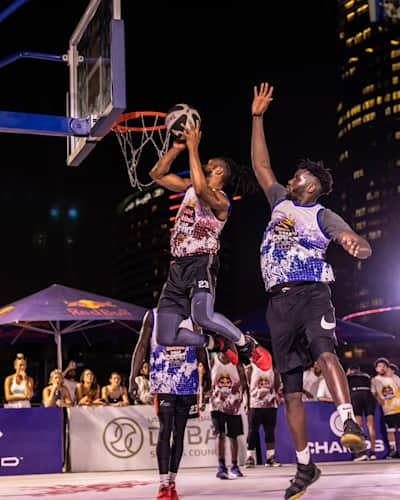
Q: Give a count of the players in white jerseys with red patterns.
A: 3